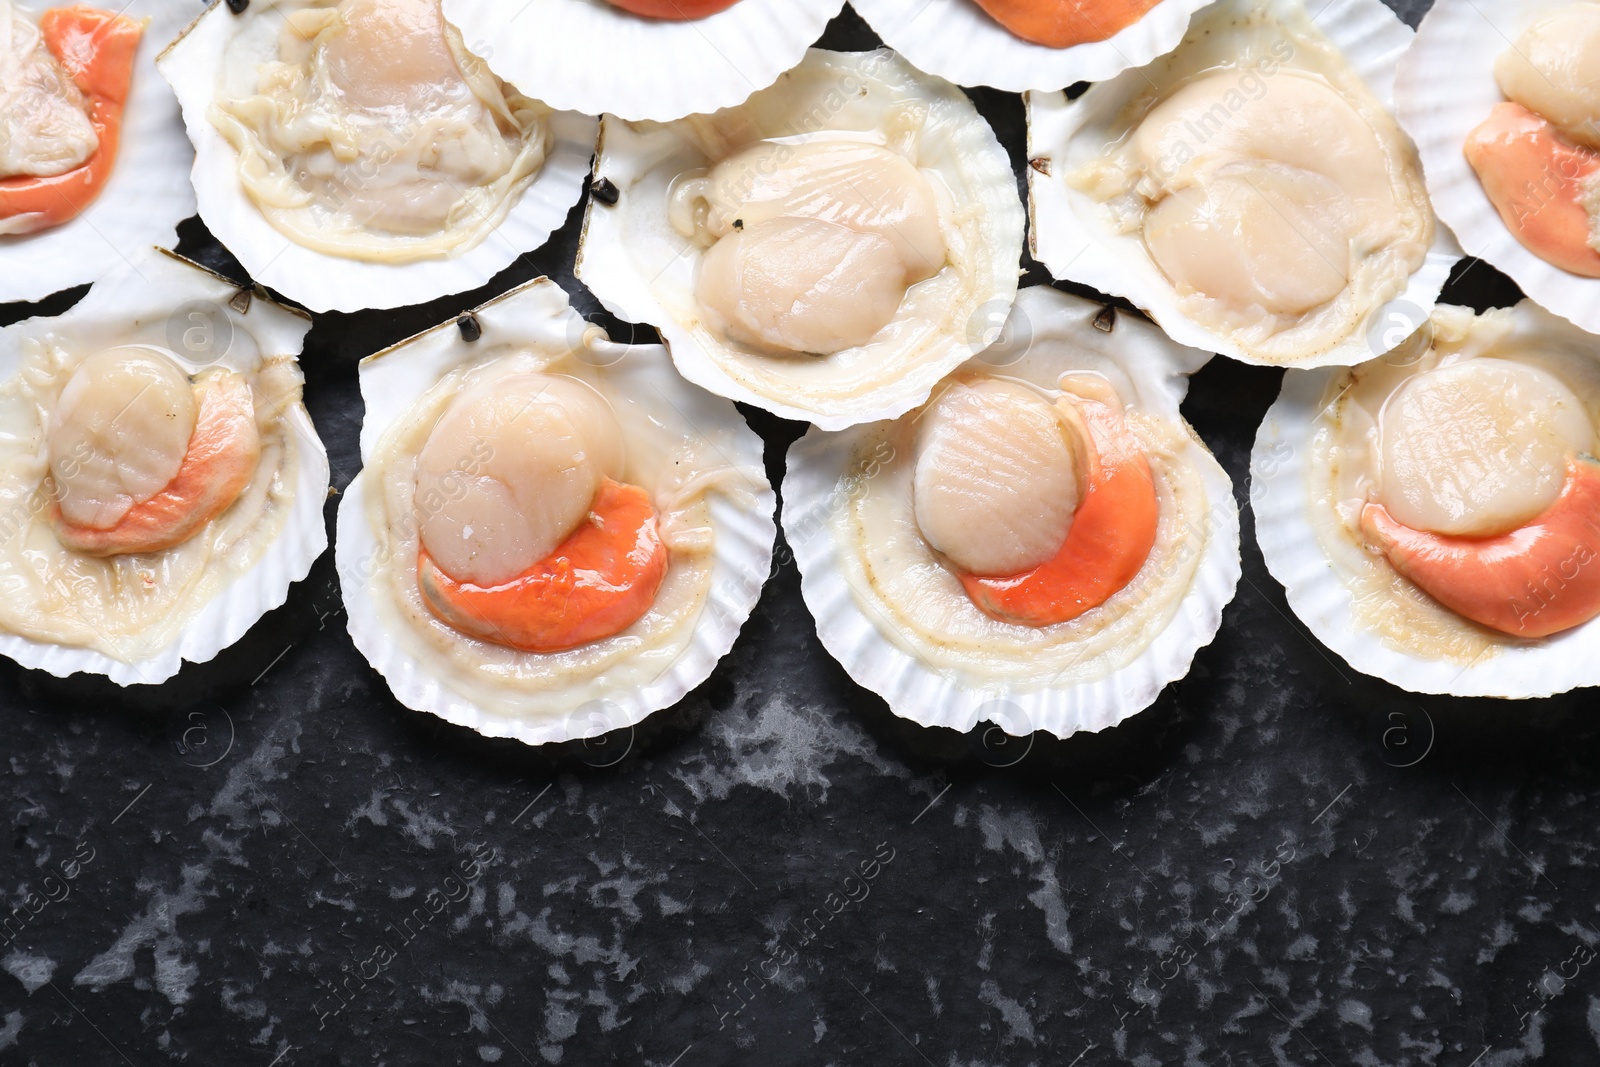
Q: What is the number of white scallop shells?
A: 11